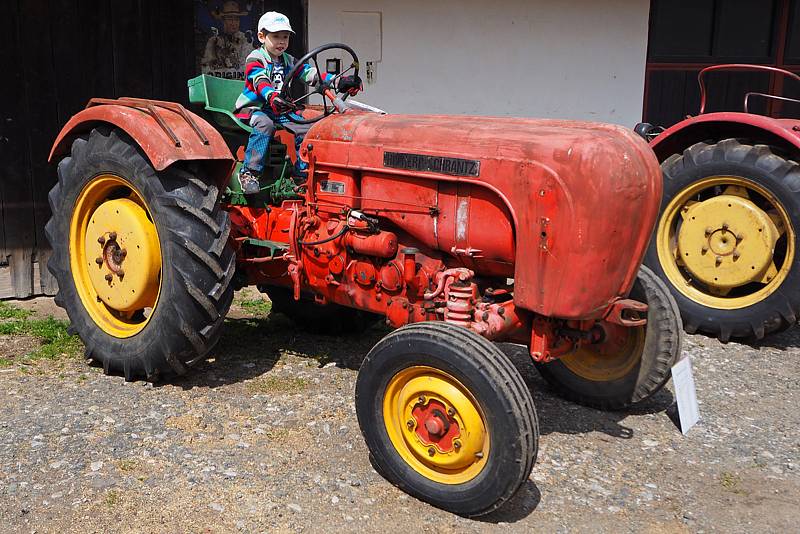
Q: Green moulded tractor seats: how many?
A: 1